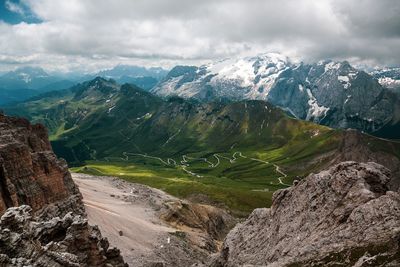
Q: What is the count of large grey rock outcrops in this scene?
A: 2